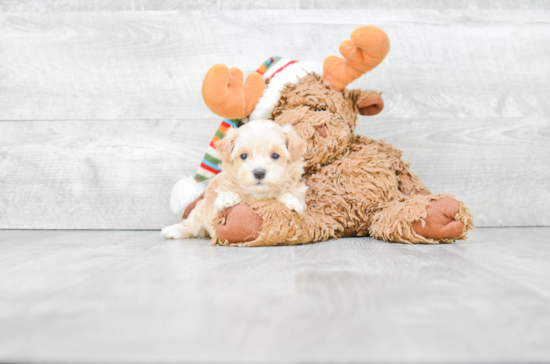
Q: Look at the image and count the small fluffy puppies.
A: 1